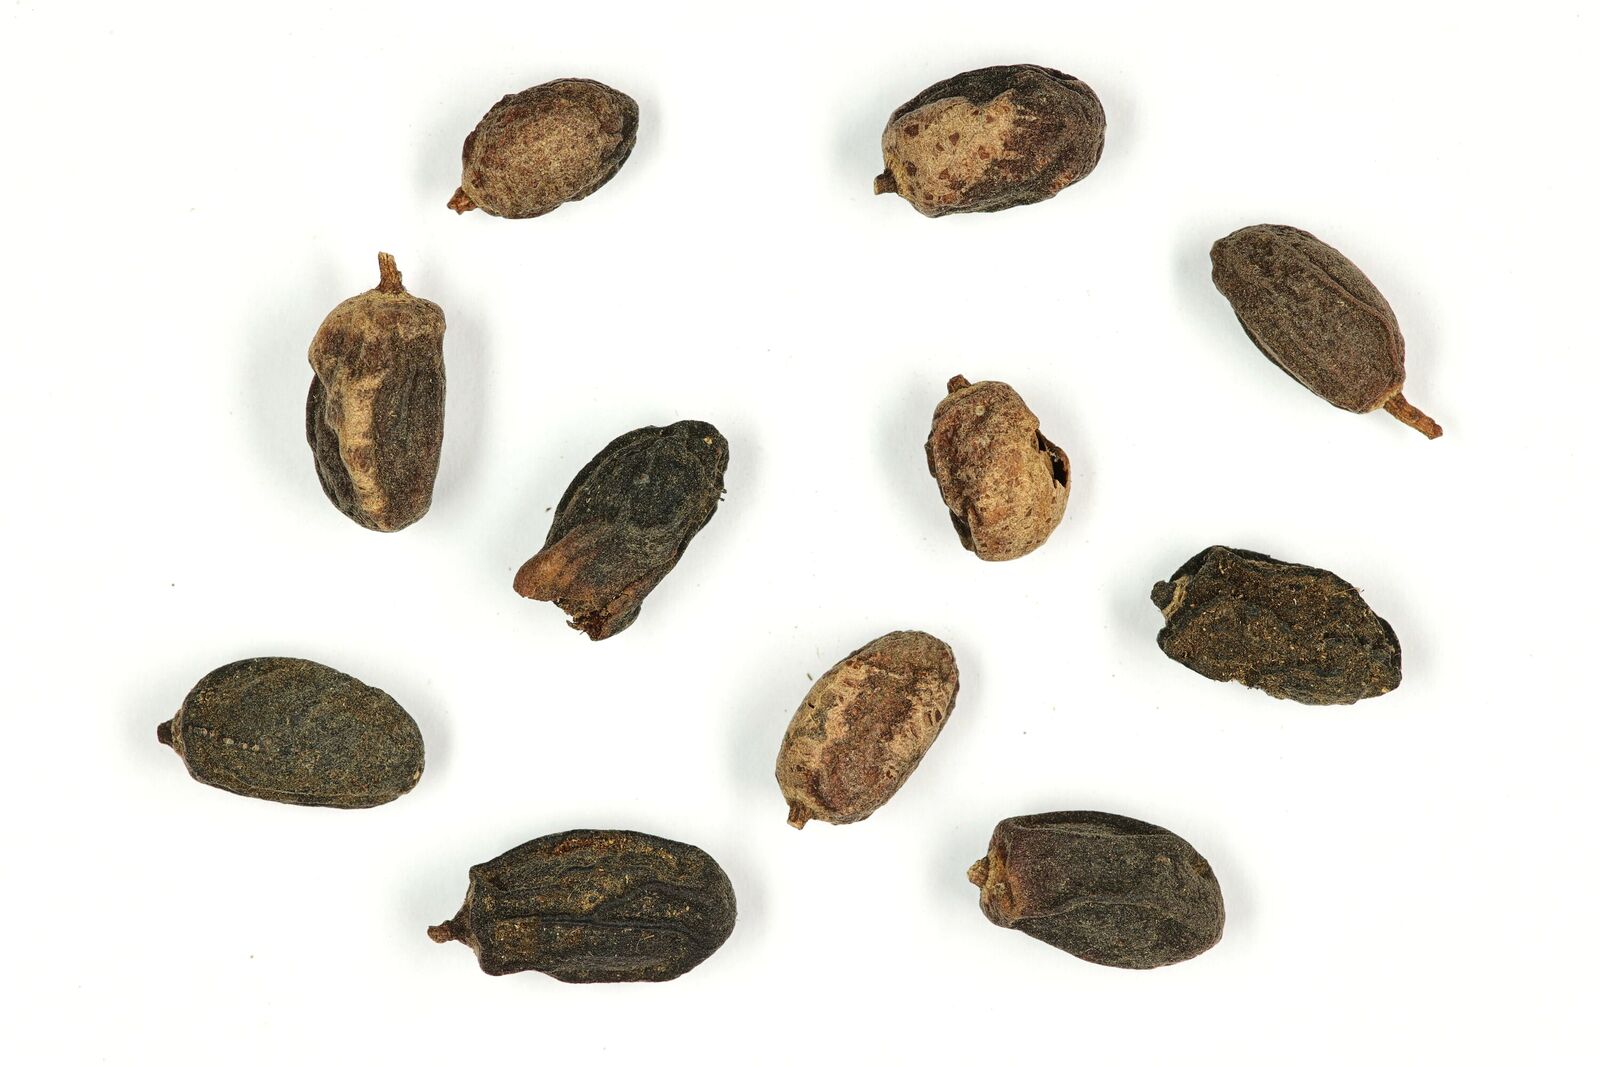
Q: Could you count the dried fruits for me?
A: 11